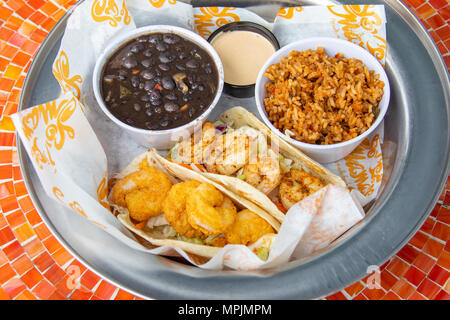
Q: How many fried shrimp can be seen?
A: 4